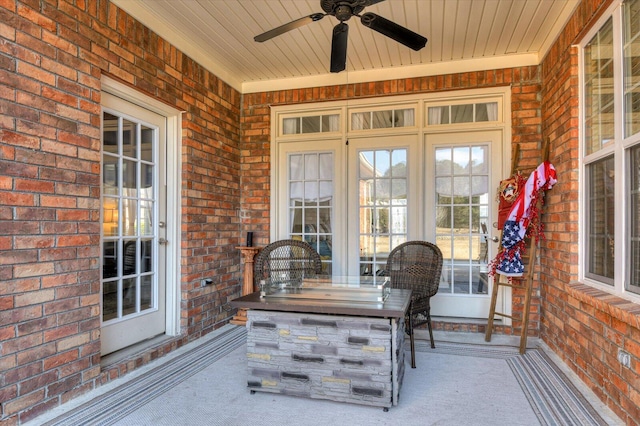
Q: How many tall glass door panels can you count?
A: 4